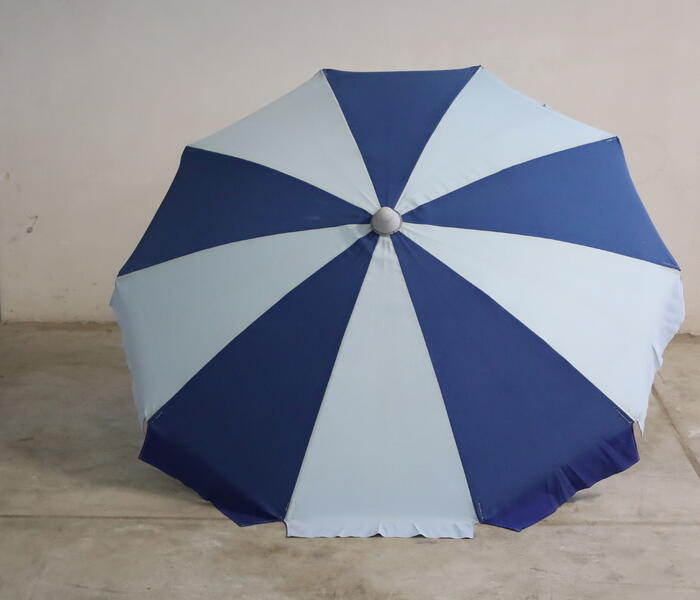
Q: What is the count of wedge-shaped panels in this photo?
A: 10